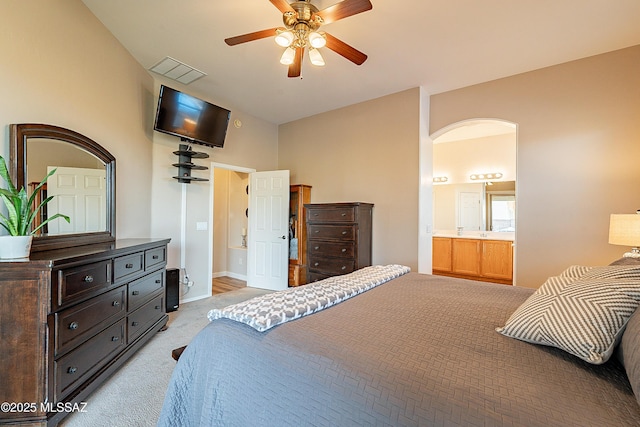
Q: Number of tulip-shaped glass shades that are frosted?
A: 4